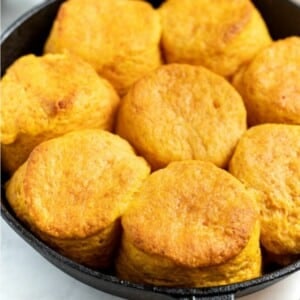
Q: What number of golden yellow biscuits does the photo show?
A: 8